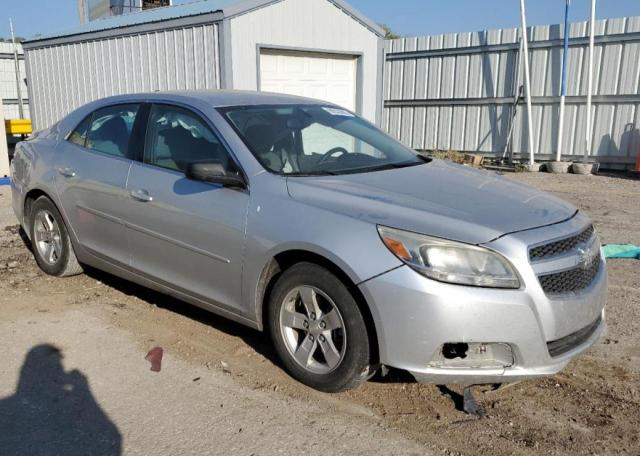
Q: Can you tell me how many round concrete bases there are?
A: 3